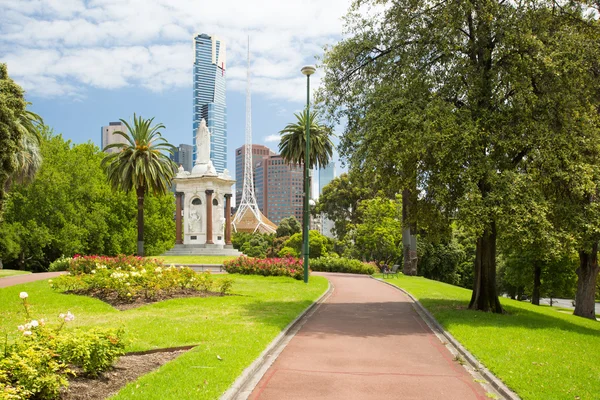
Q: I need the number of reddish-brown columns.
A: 3